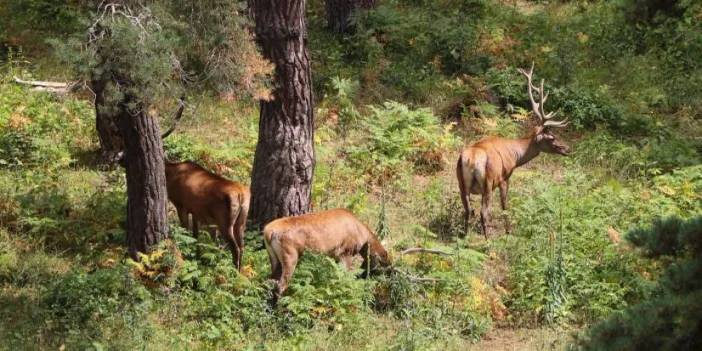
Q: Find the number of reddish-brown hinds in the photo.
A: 2